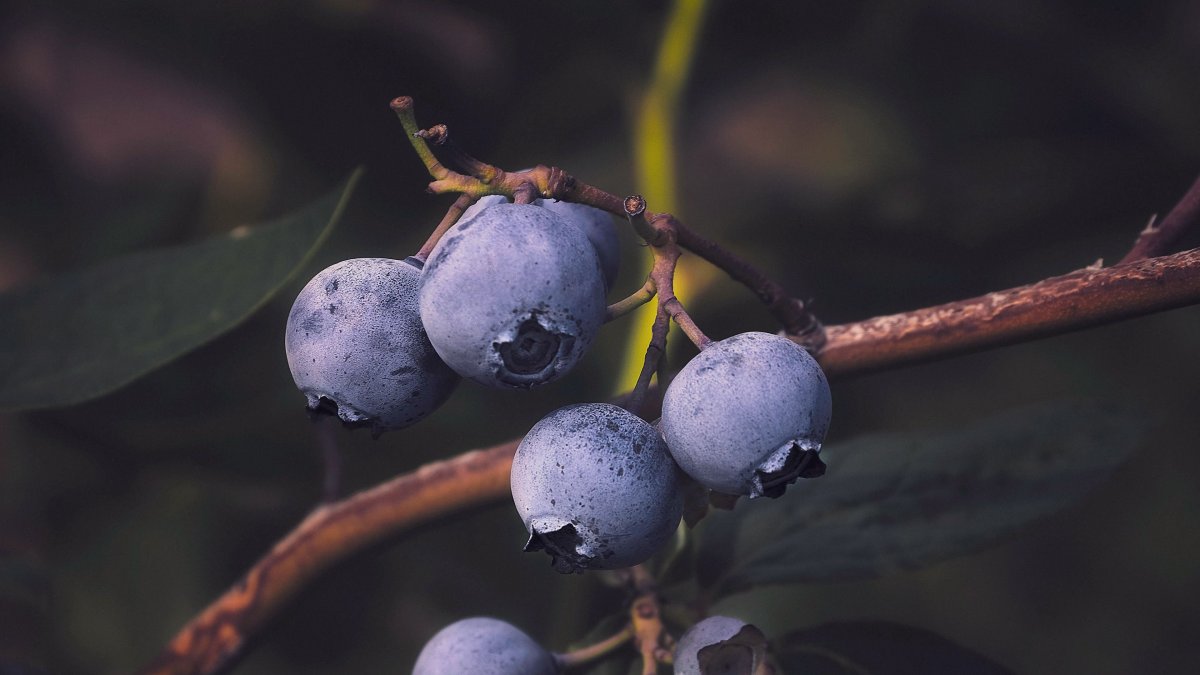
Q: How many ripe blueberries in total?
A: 7